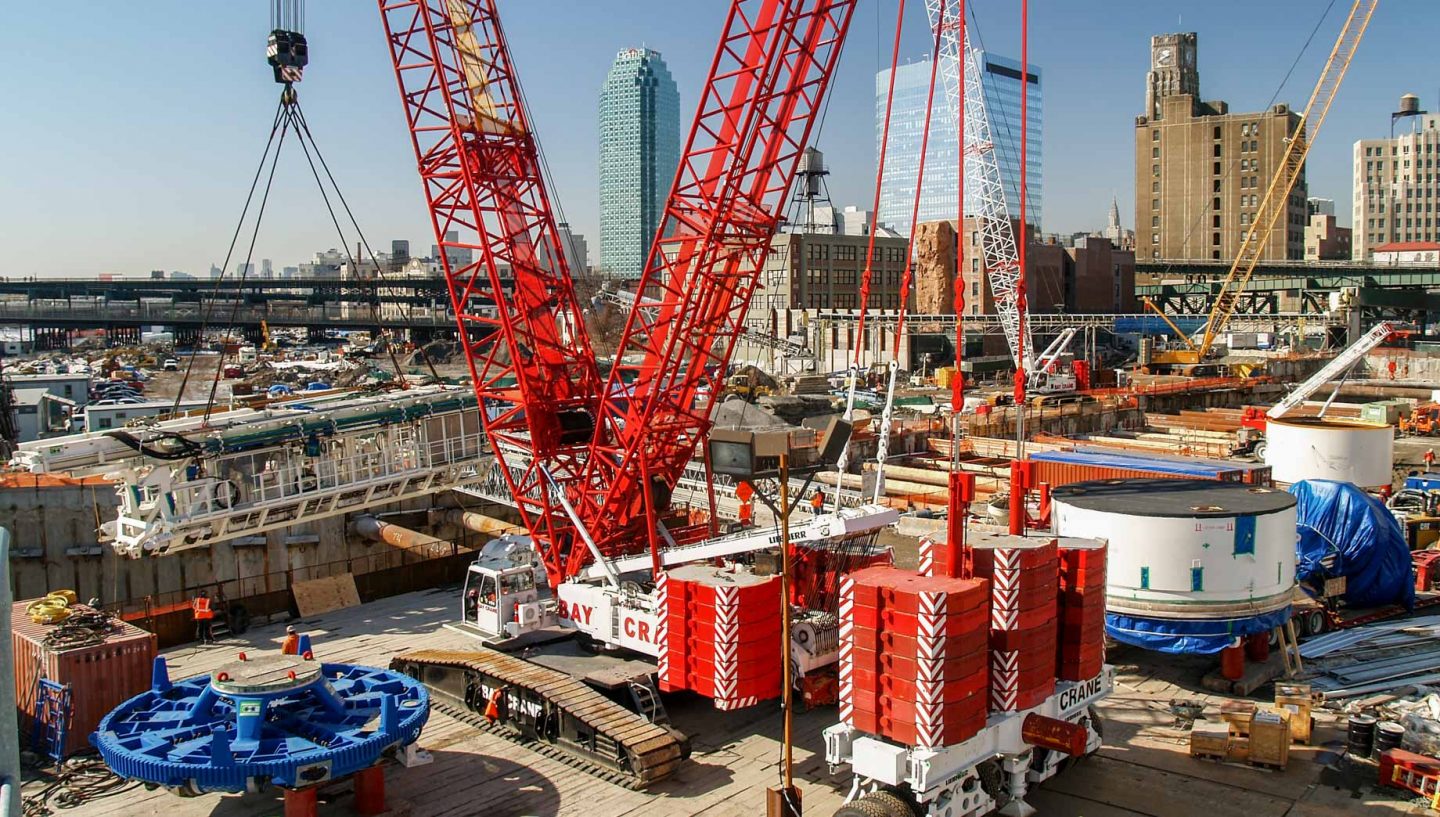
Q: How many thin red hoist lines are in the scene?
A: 4